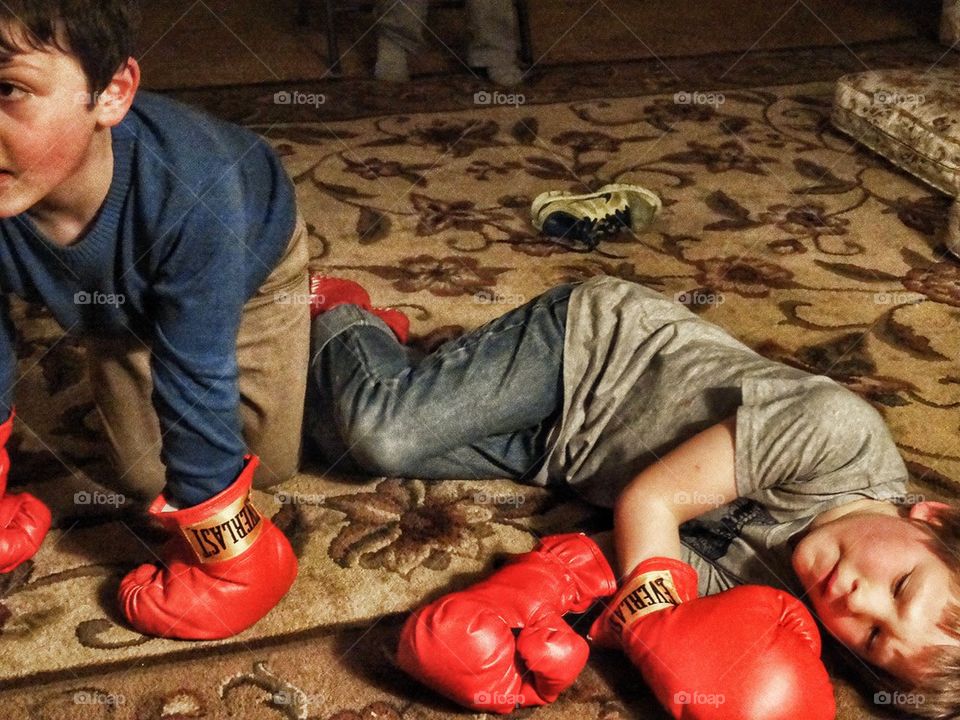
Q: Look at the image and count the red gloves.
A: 4